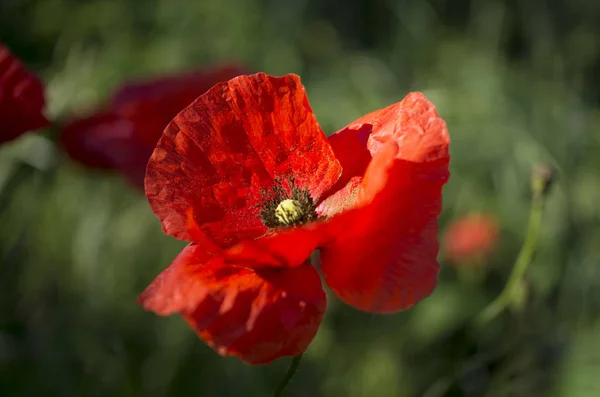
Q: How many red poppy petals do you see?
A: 4